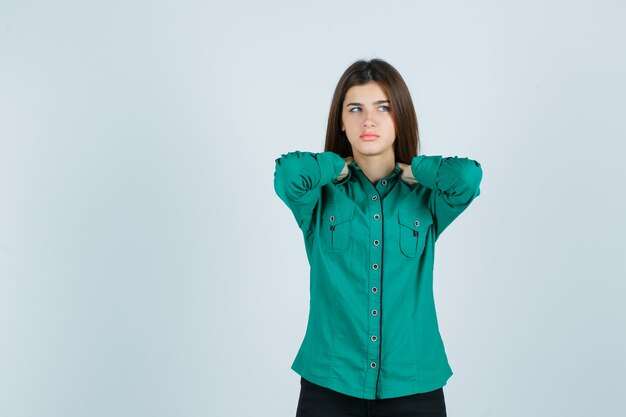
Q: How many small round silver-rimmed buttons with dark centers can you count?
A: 11